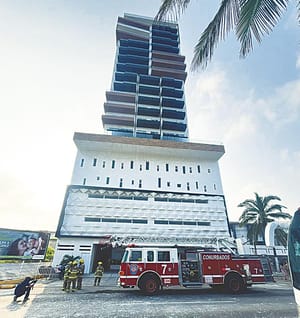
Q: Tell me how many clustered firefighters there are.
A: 3